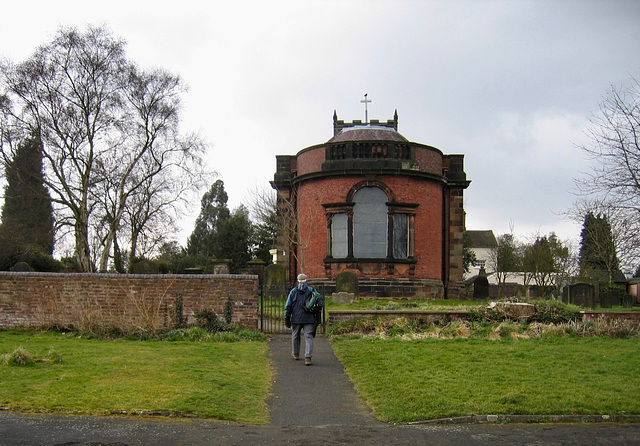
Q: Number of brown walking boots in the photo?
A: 2